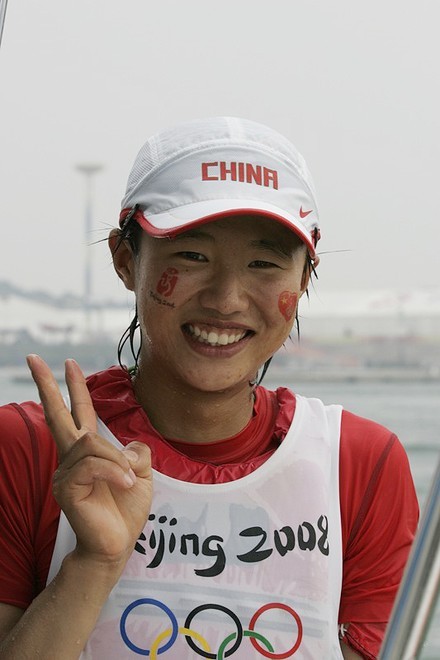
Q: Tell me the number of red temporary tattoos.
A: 2